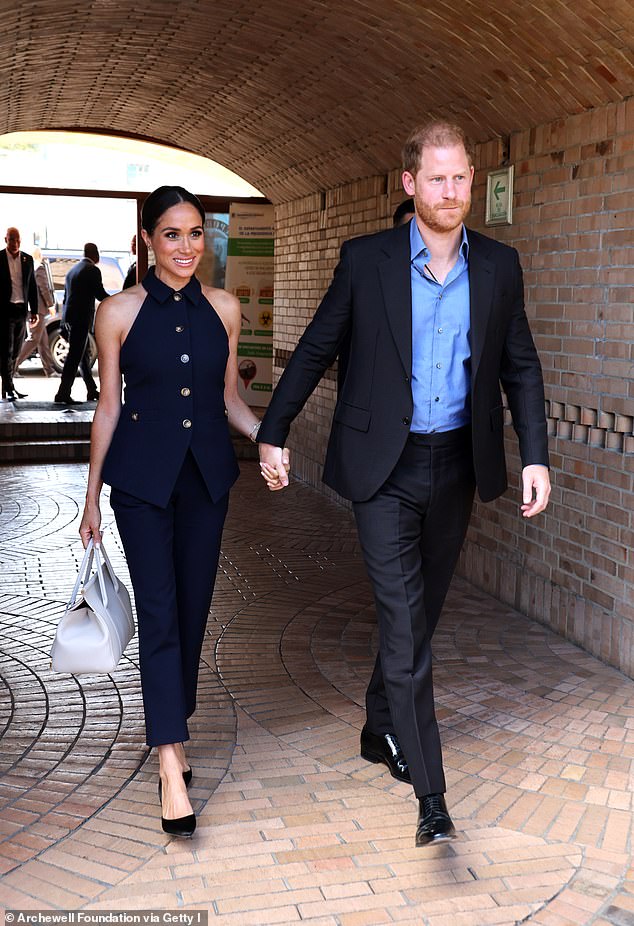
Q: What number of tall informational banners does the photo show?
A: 1